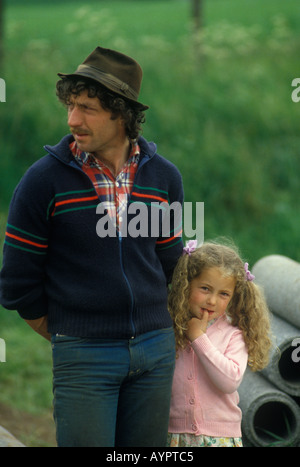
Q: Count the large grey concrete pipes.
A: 3